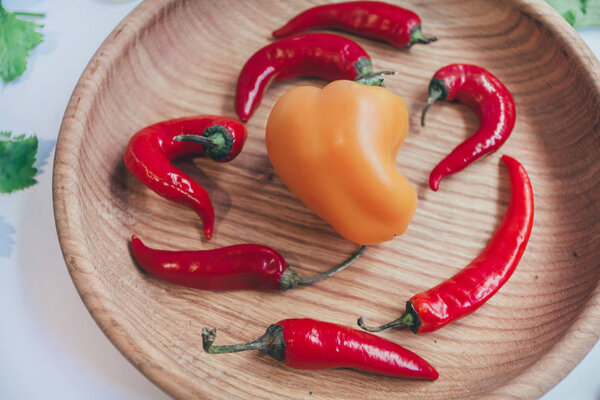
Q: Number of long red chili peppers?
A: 7